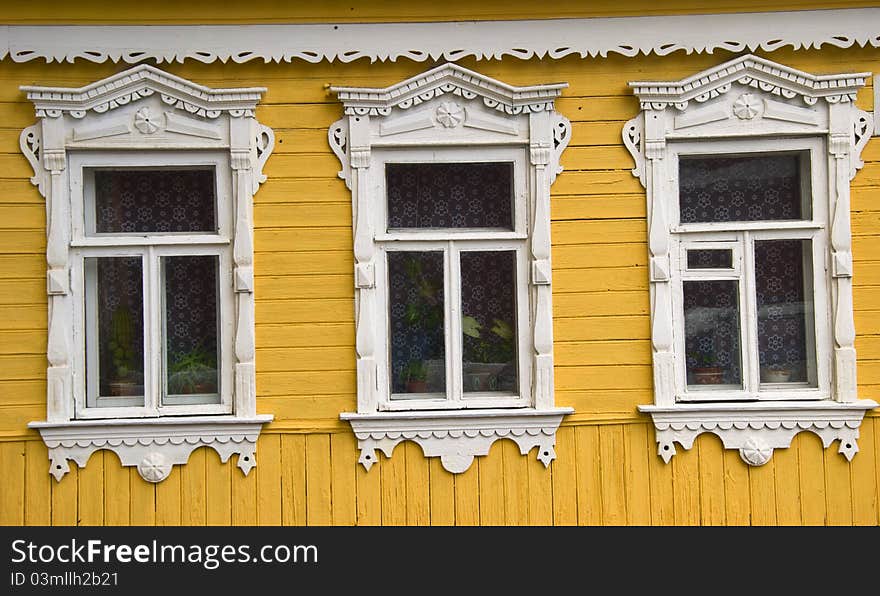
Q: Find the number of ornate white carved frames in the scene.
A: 3